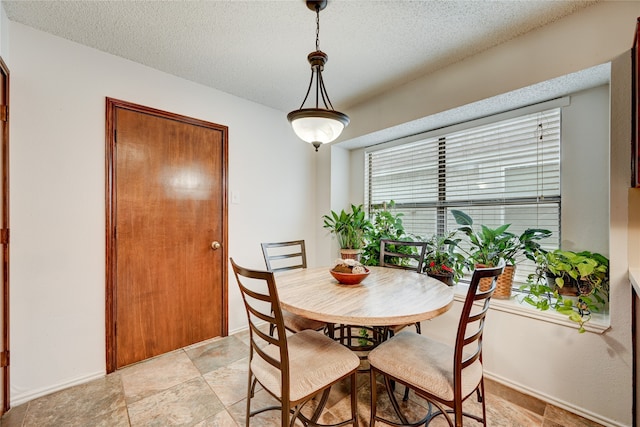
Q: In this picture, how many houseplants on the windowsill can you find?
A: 5